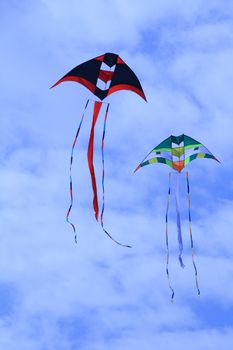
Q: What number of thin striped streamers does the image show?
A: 4